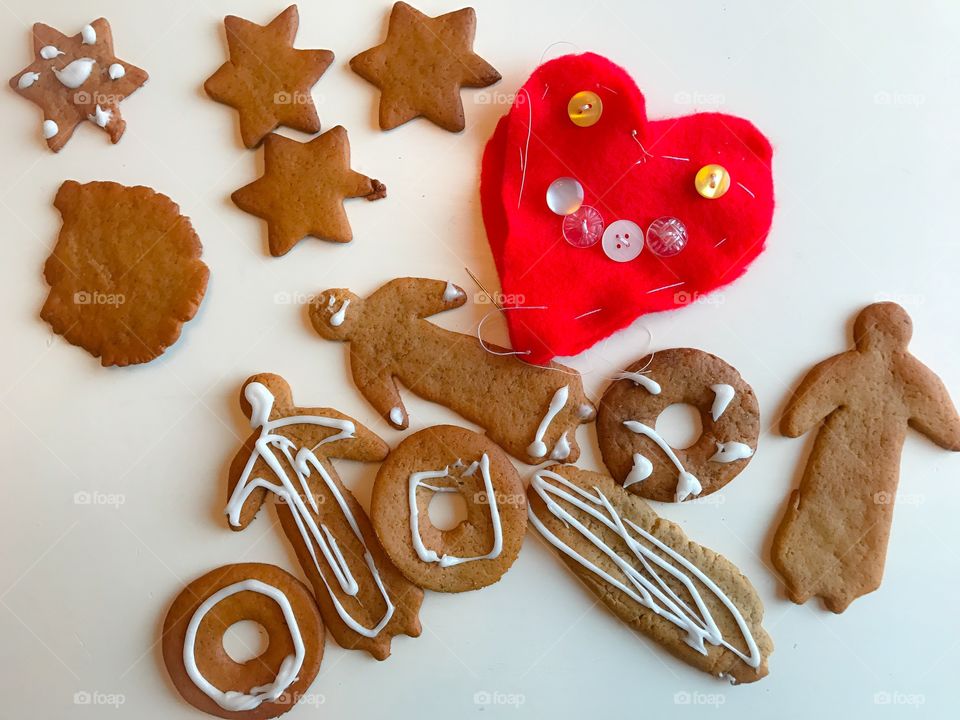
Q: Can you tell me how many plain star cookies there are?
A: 3